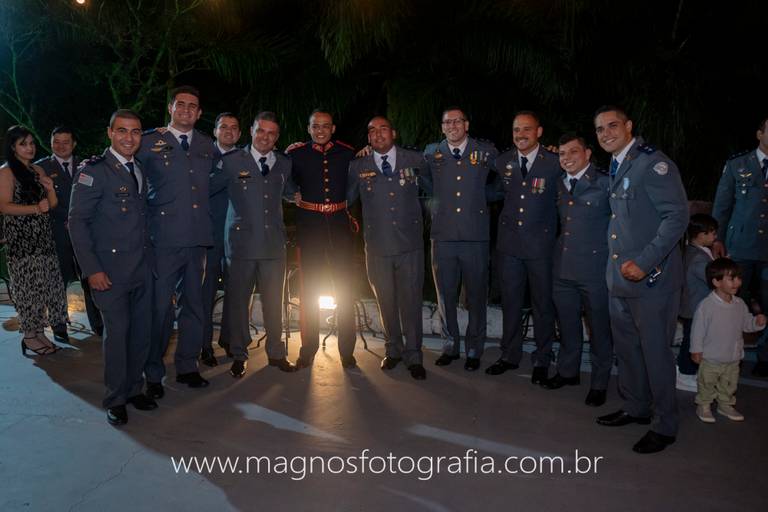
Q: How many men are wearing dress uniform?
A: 12